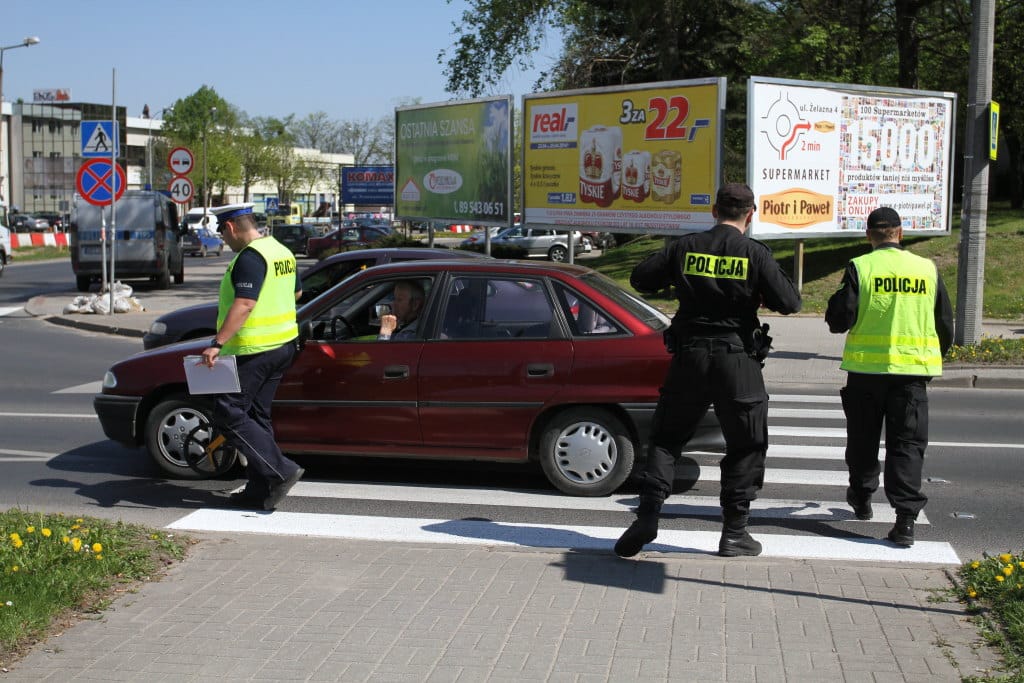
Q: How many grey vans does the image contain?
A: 1